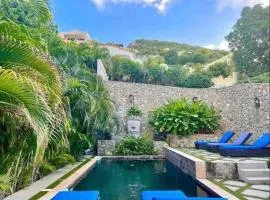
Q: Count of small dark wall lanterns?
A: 3